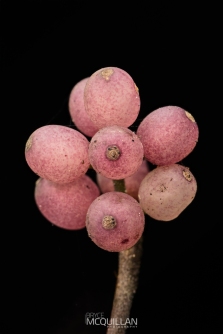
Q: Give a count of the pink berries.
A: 9